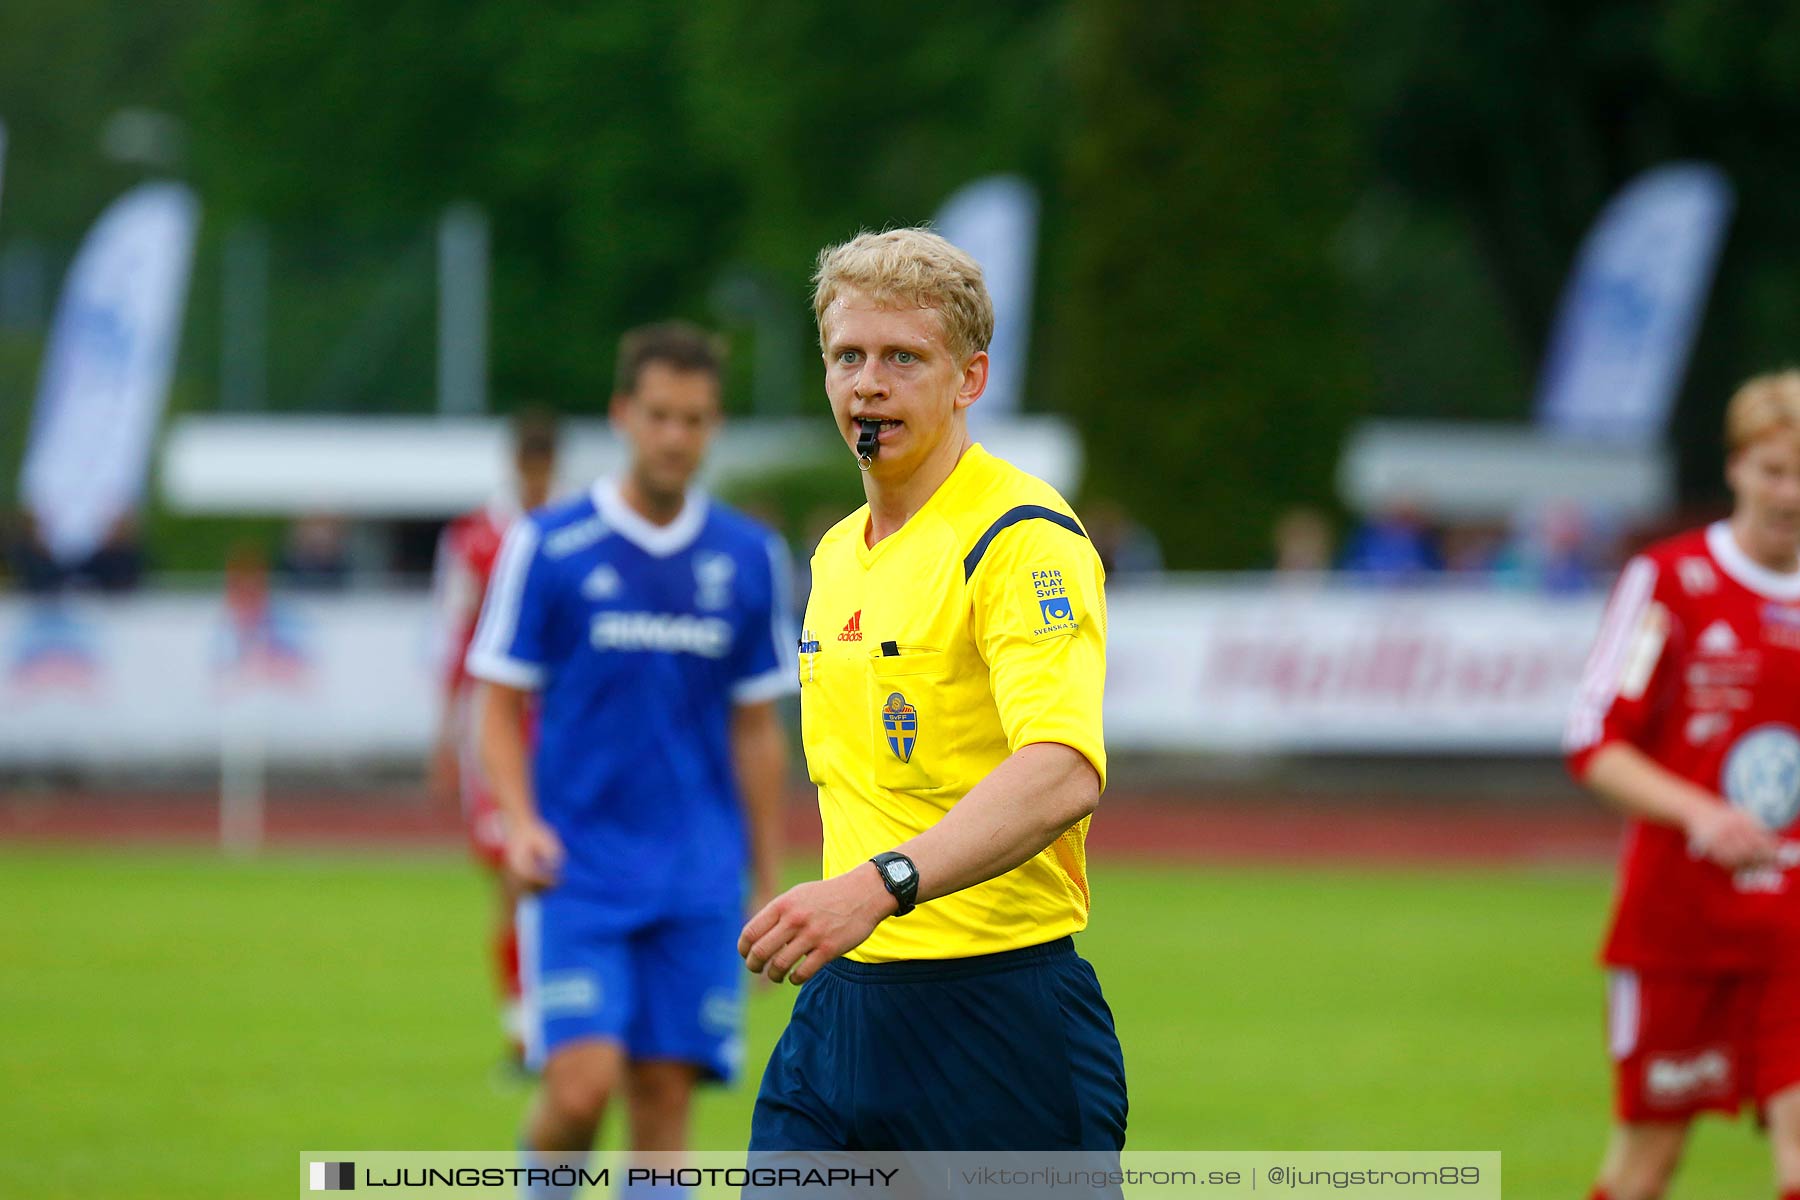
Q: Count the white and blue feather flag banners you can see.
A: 3